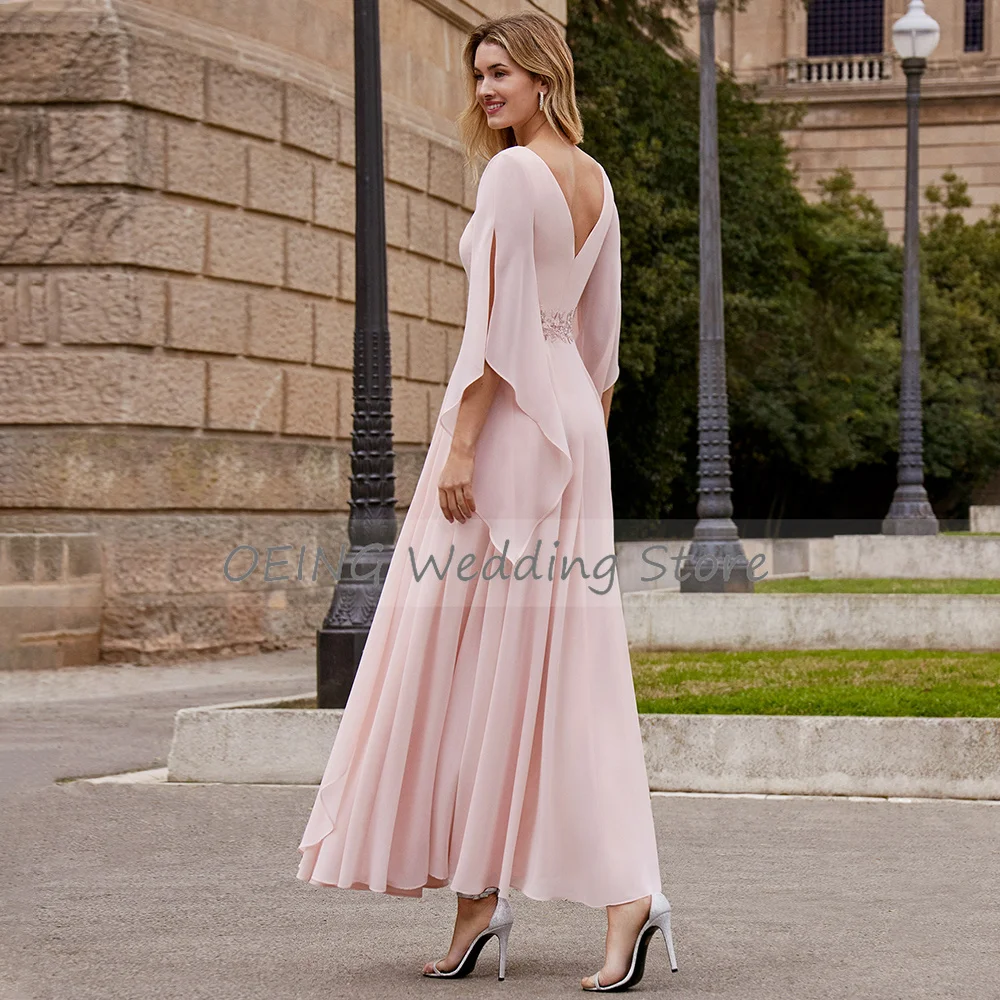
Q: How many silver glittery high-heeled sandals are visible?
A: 2